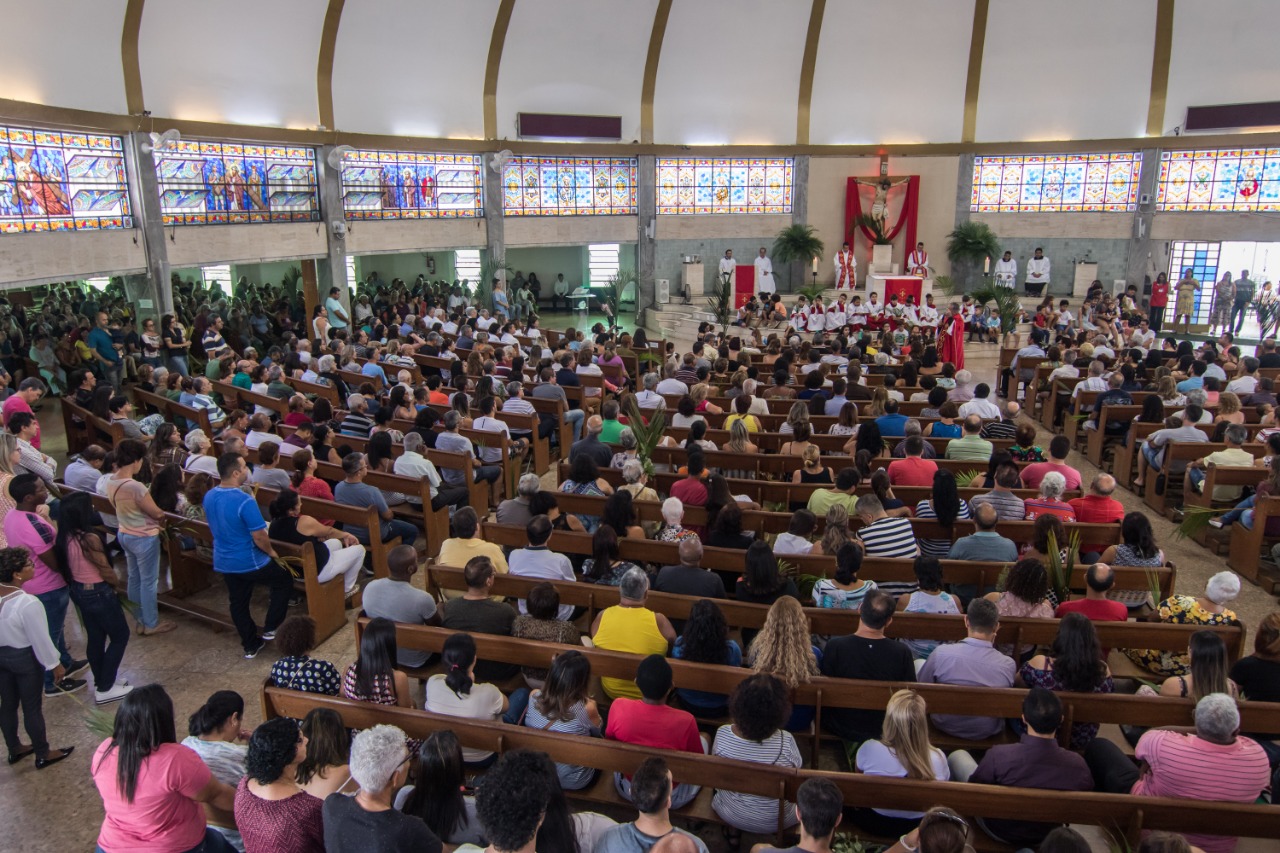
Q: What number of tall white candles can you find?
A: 2